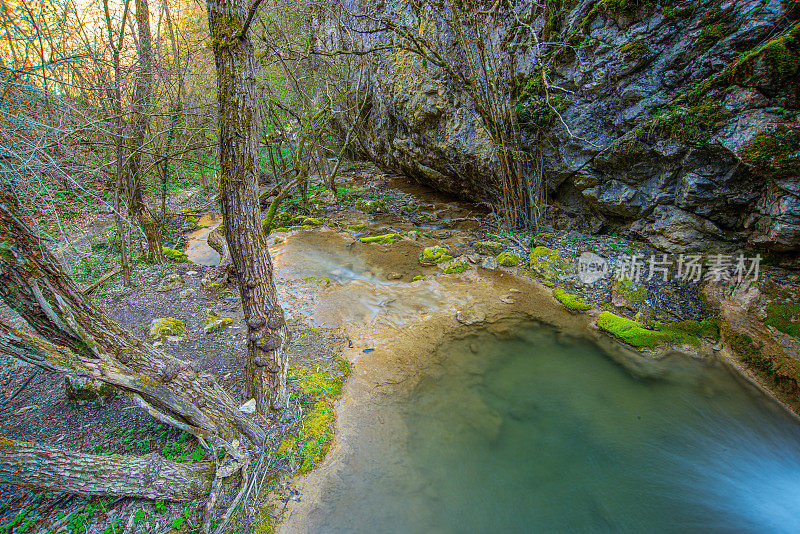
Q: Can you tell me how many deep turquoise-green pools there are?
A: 1